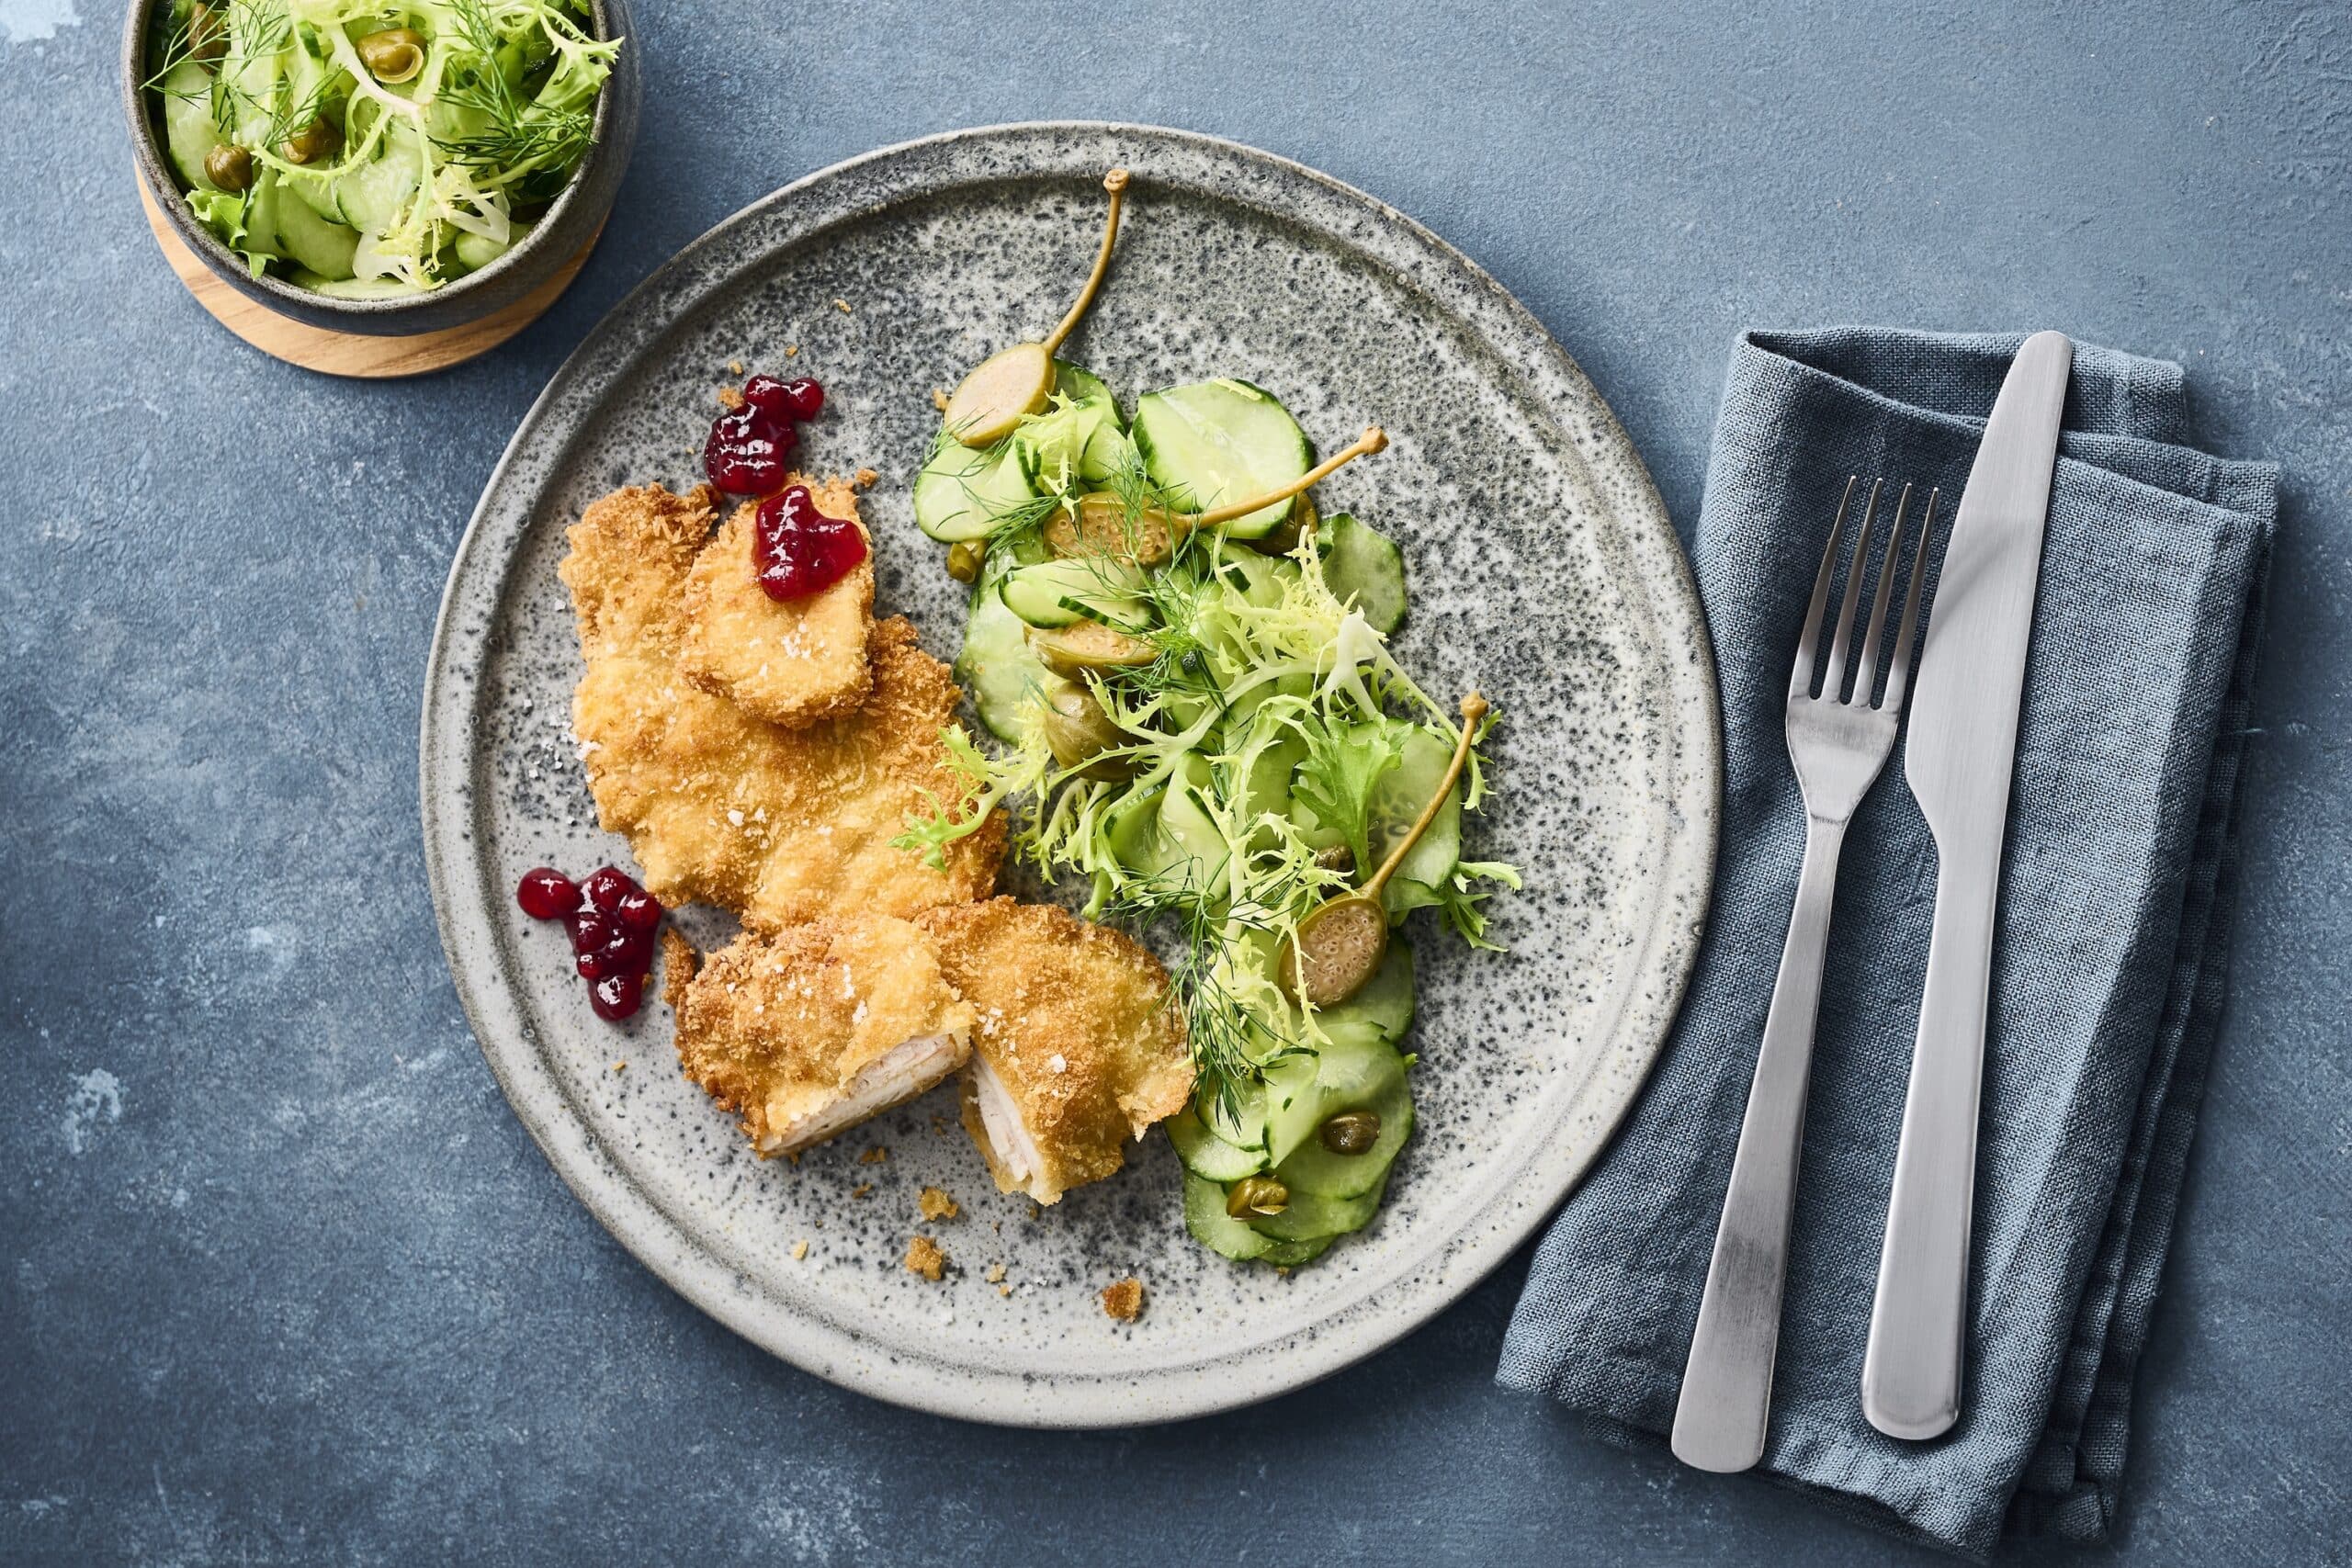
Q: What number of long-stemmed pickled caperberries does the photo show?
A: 3